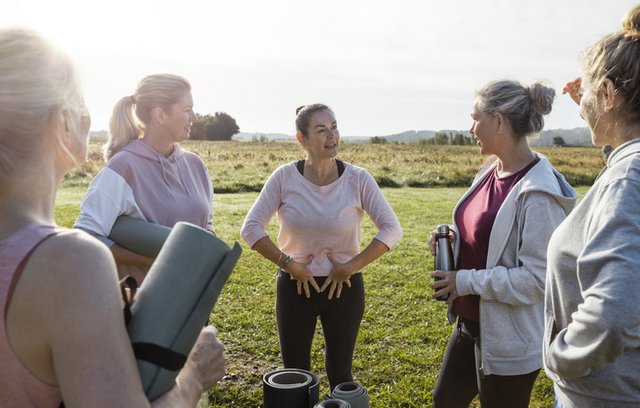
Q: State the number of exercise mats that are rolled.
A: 5